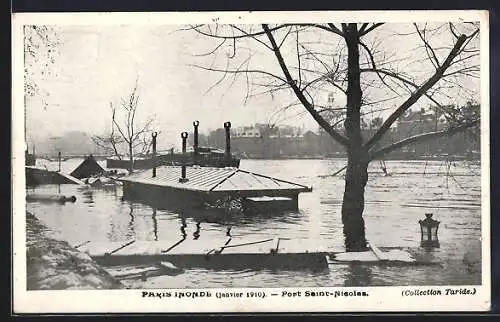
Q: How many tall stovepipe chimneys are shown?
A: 4